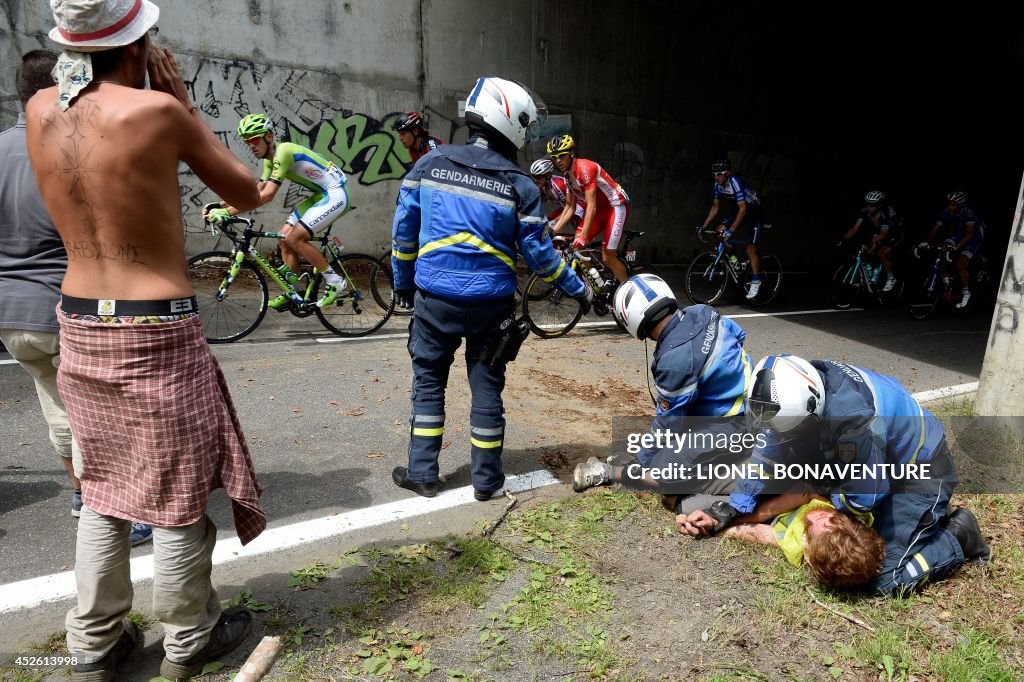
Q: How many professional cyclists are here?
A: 7